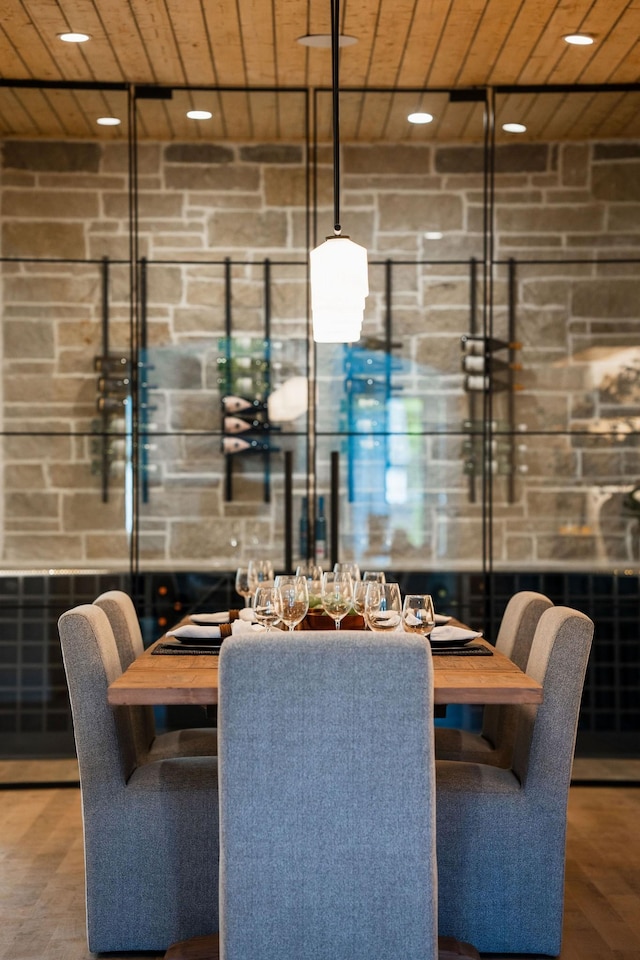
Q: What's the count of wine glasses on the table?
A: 11